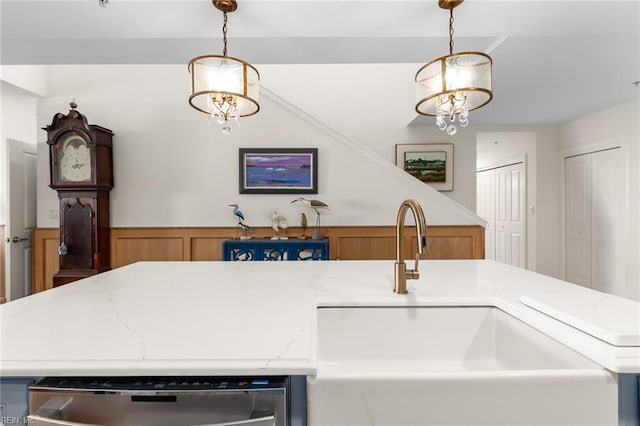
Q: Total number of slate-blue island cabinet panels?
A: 3